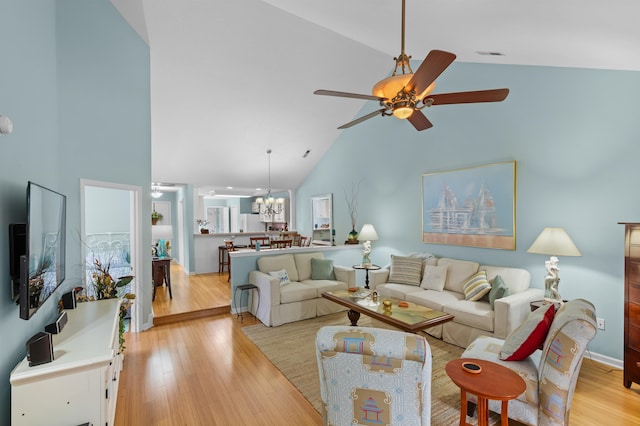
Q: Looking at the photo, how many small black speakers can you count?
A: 3